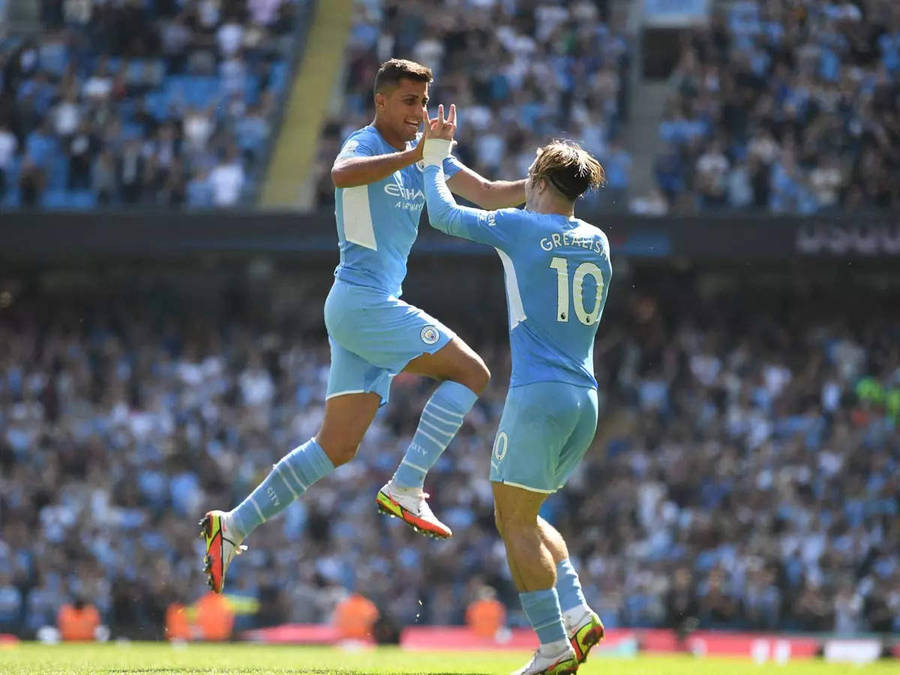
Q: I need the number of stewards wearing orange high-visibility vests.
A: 5